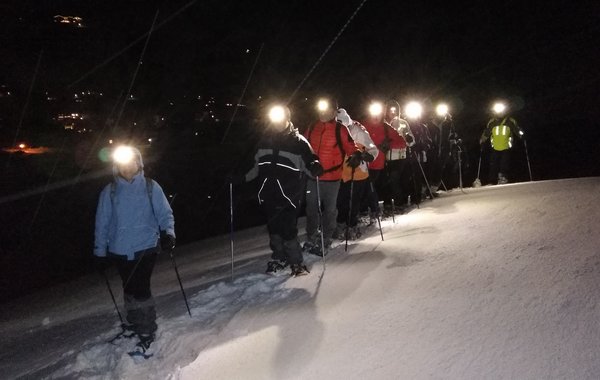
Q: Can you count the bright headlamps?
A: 7